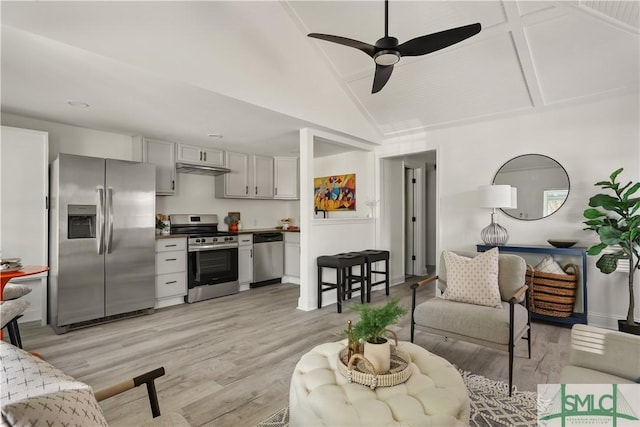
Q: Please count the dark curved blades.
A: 3